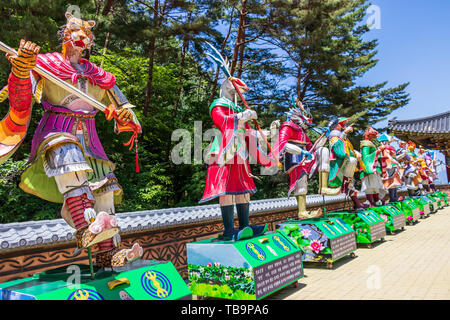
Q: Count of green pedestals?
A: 10